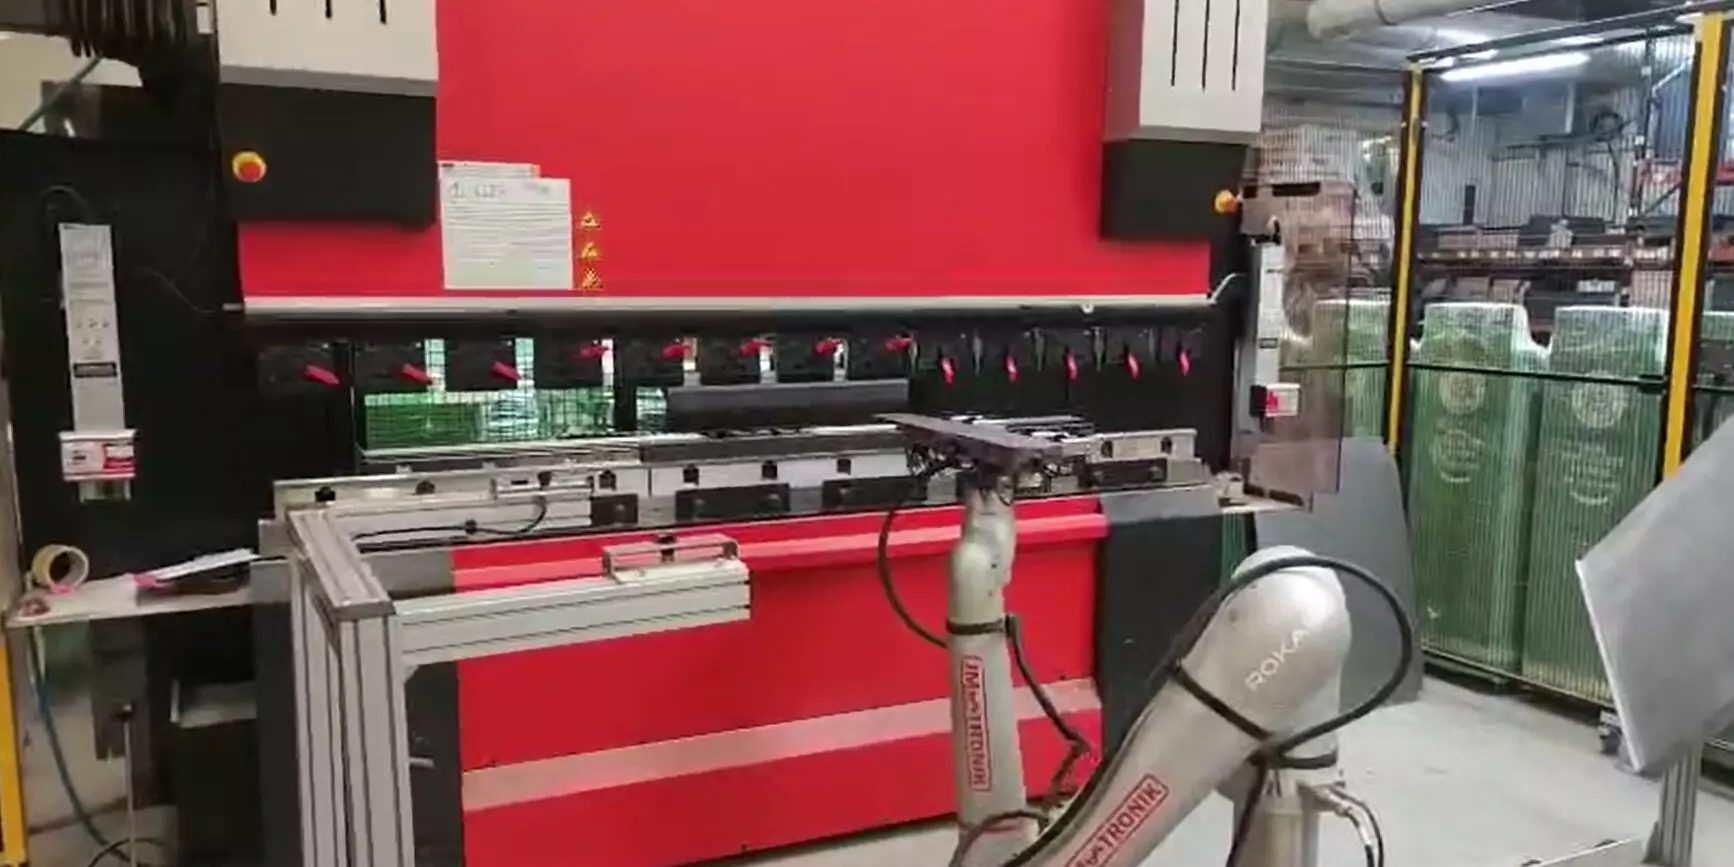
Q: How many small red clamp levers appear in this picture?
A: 13